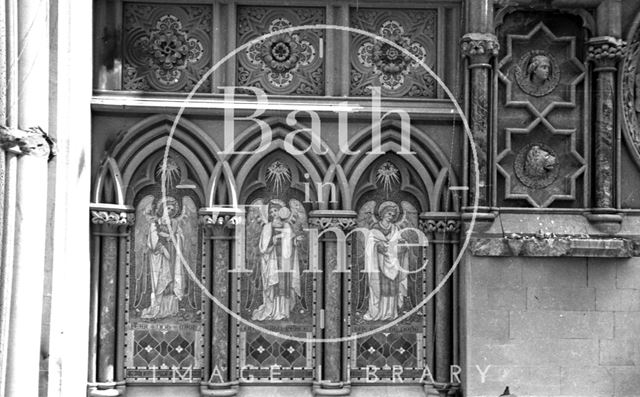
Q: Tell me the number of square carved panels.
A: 3